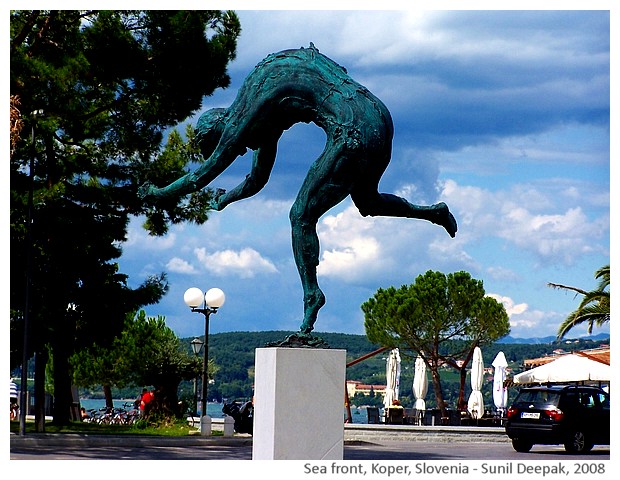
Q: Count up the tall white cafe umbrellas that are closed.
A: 4